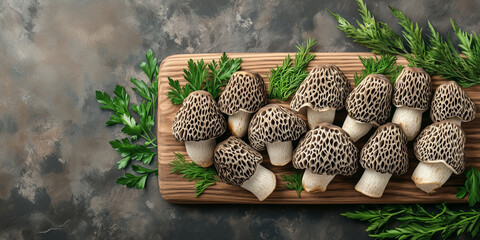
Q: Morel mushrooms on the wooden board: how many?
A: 11